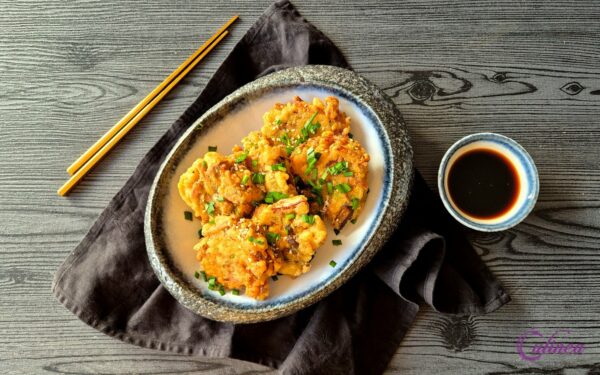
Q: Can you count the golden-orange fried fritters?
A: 6